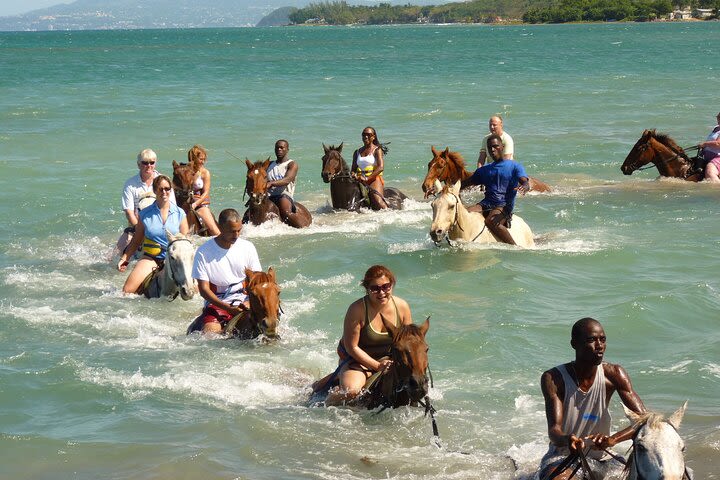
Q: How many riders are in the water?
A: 11